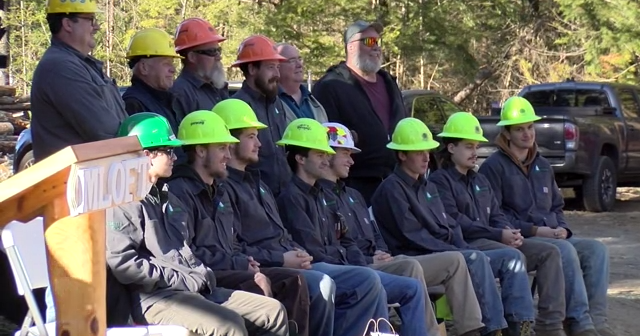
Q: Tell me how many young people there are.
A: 8